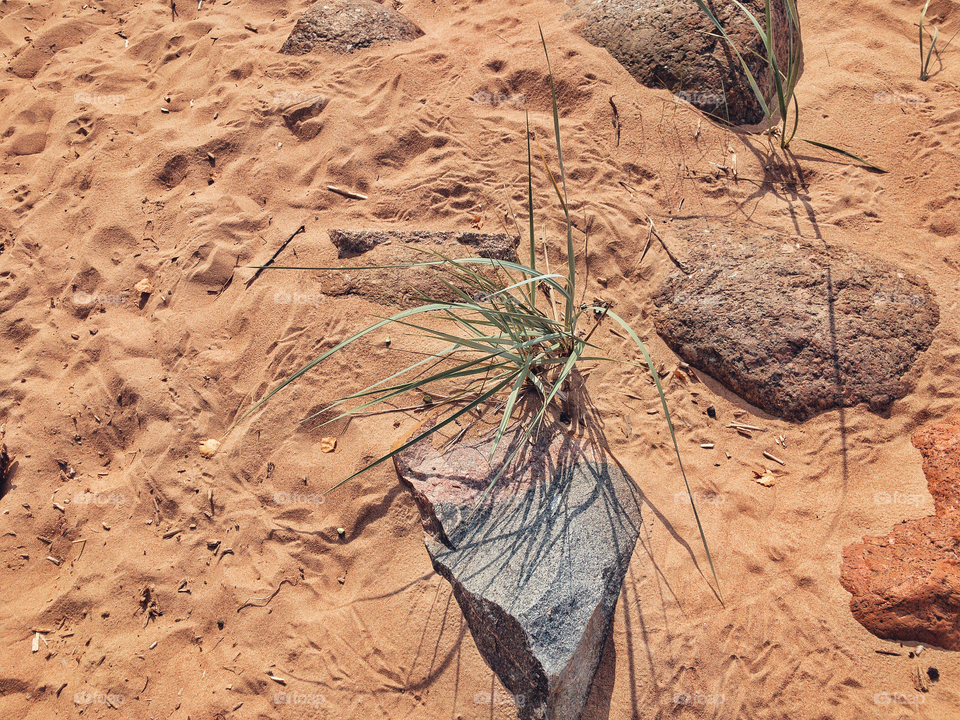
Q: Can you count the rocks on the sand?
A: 6